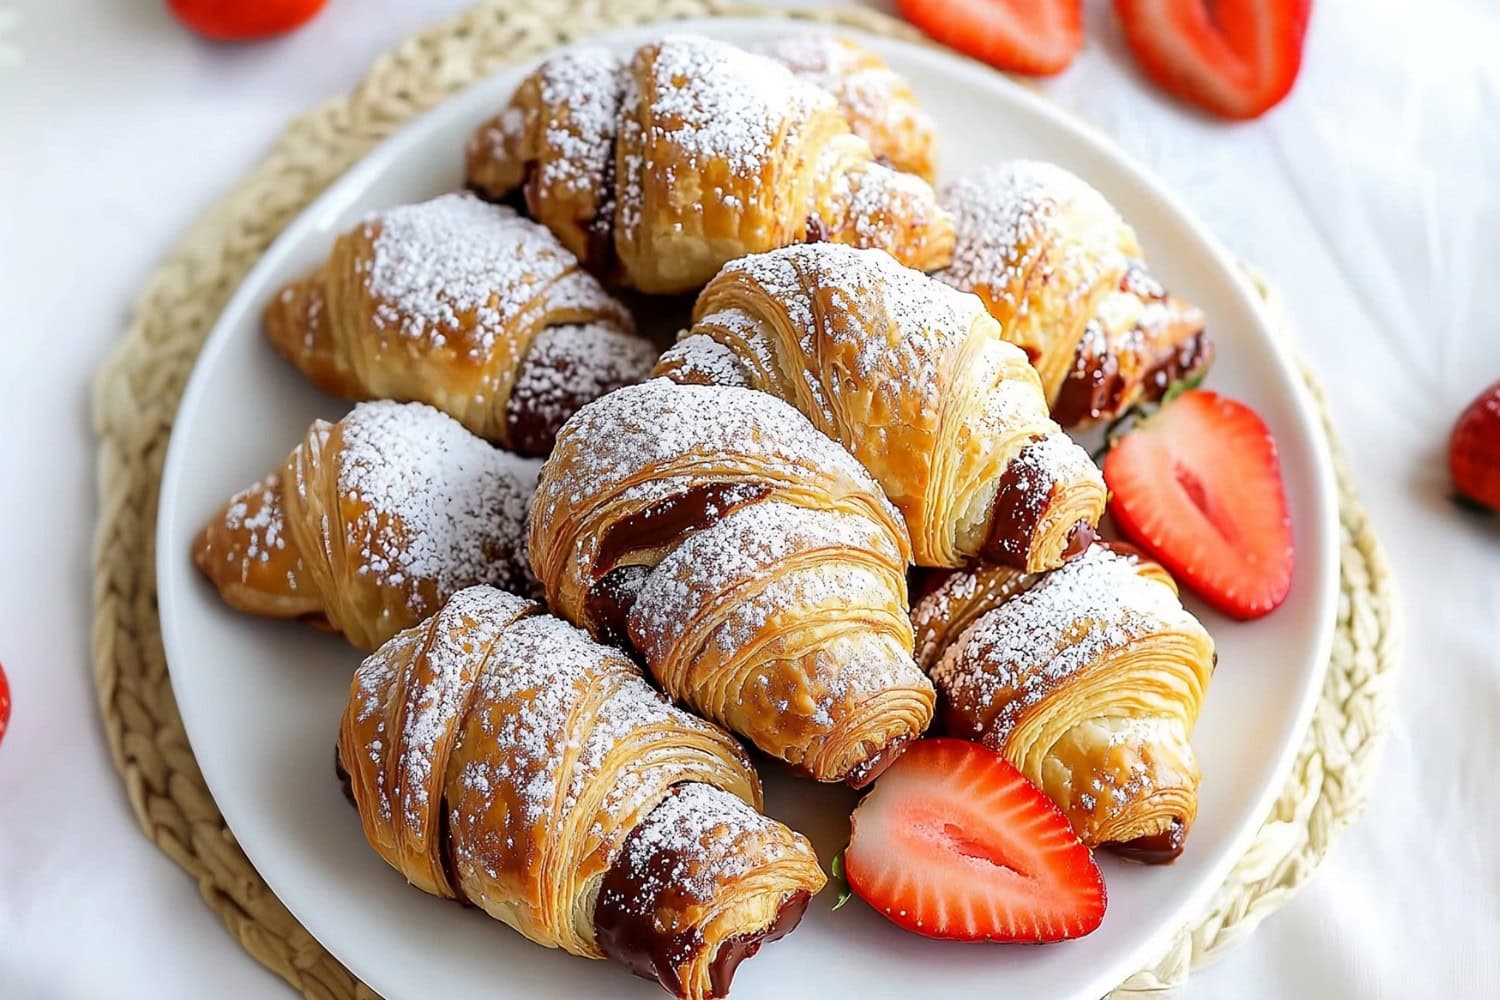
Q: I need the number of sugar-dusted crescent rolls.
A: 9